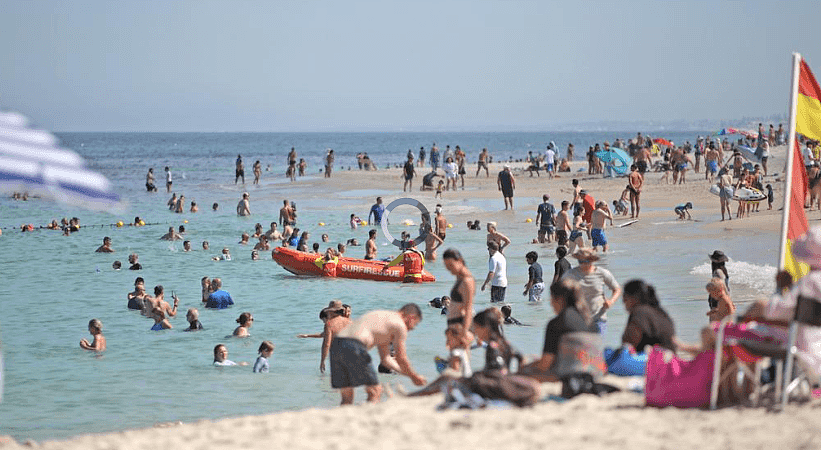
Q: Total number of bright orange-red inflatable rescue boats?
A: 1